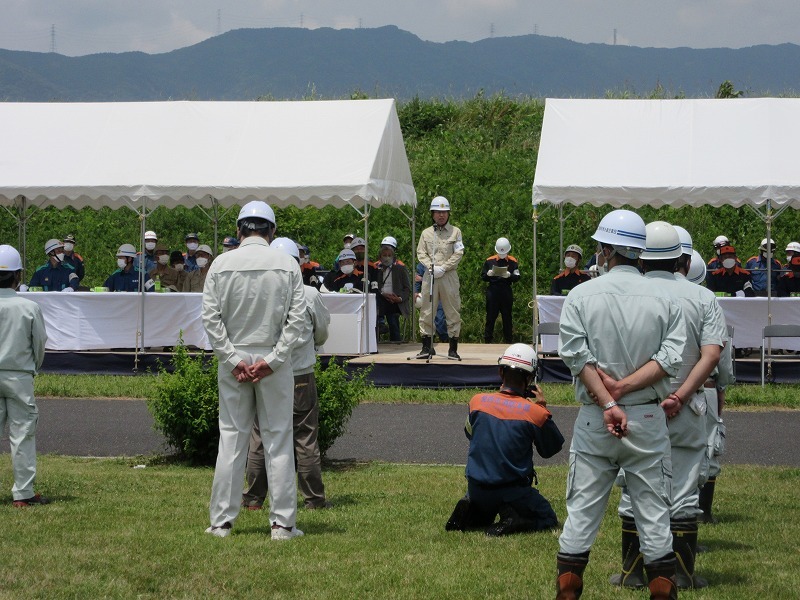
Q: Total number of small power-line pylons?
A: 7